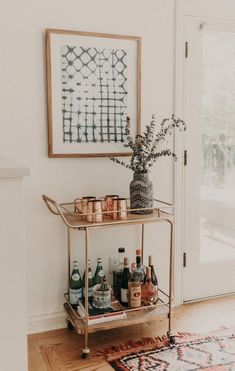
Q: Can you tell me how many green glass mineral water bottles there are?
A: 3